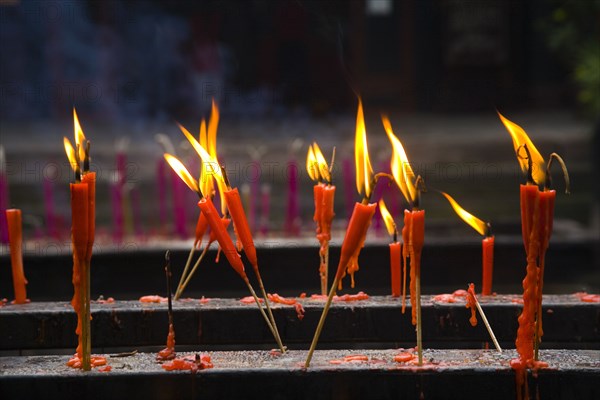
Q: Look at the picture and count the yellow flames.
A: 13